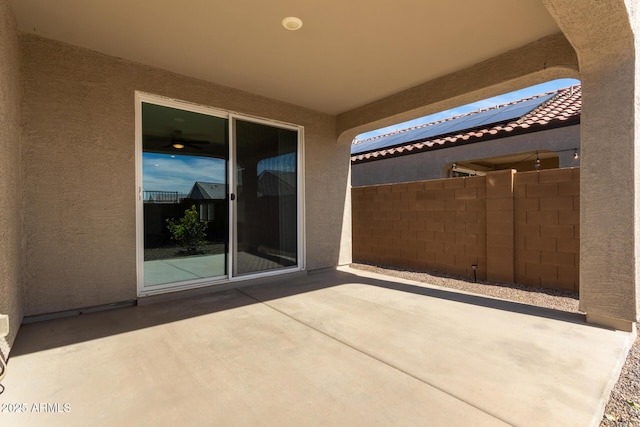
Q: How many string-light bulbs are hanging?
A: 2